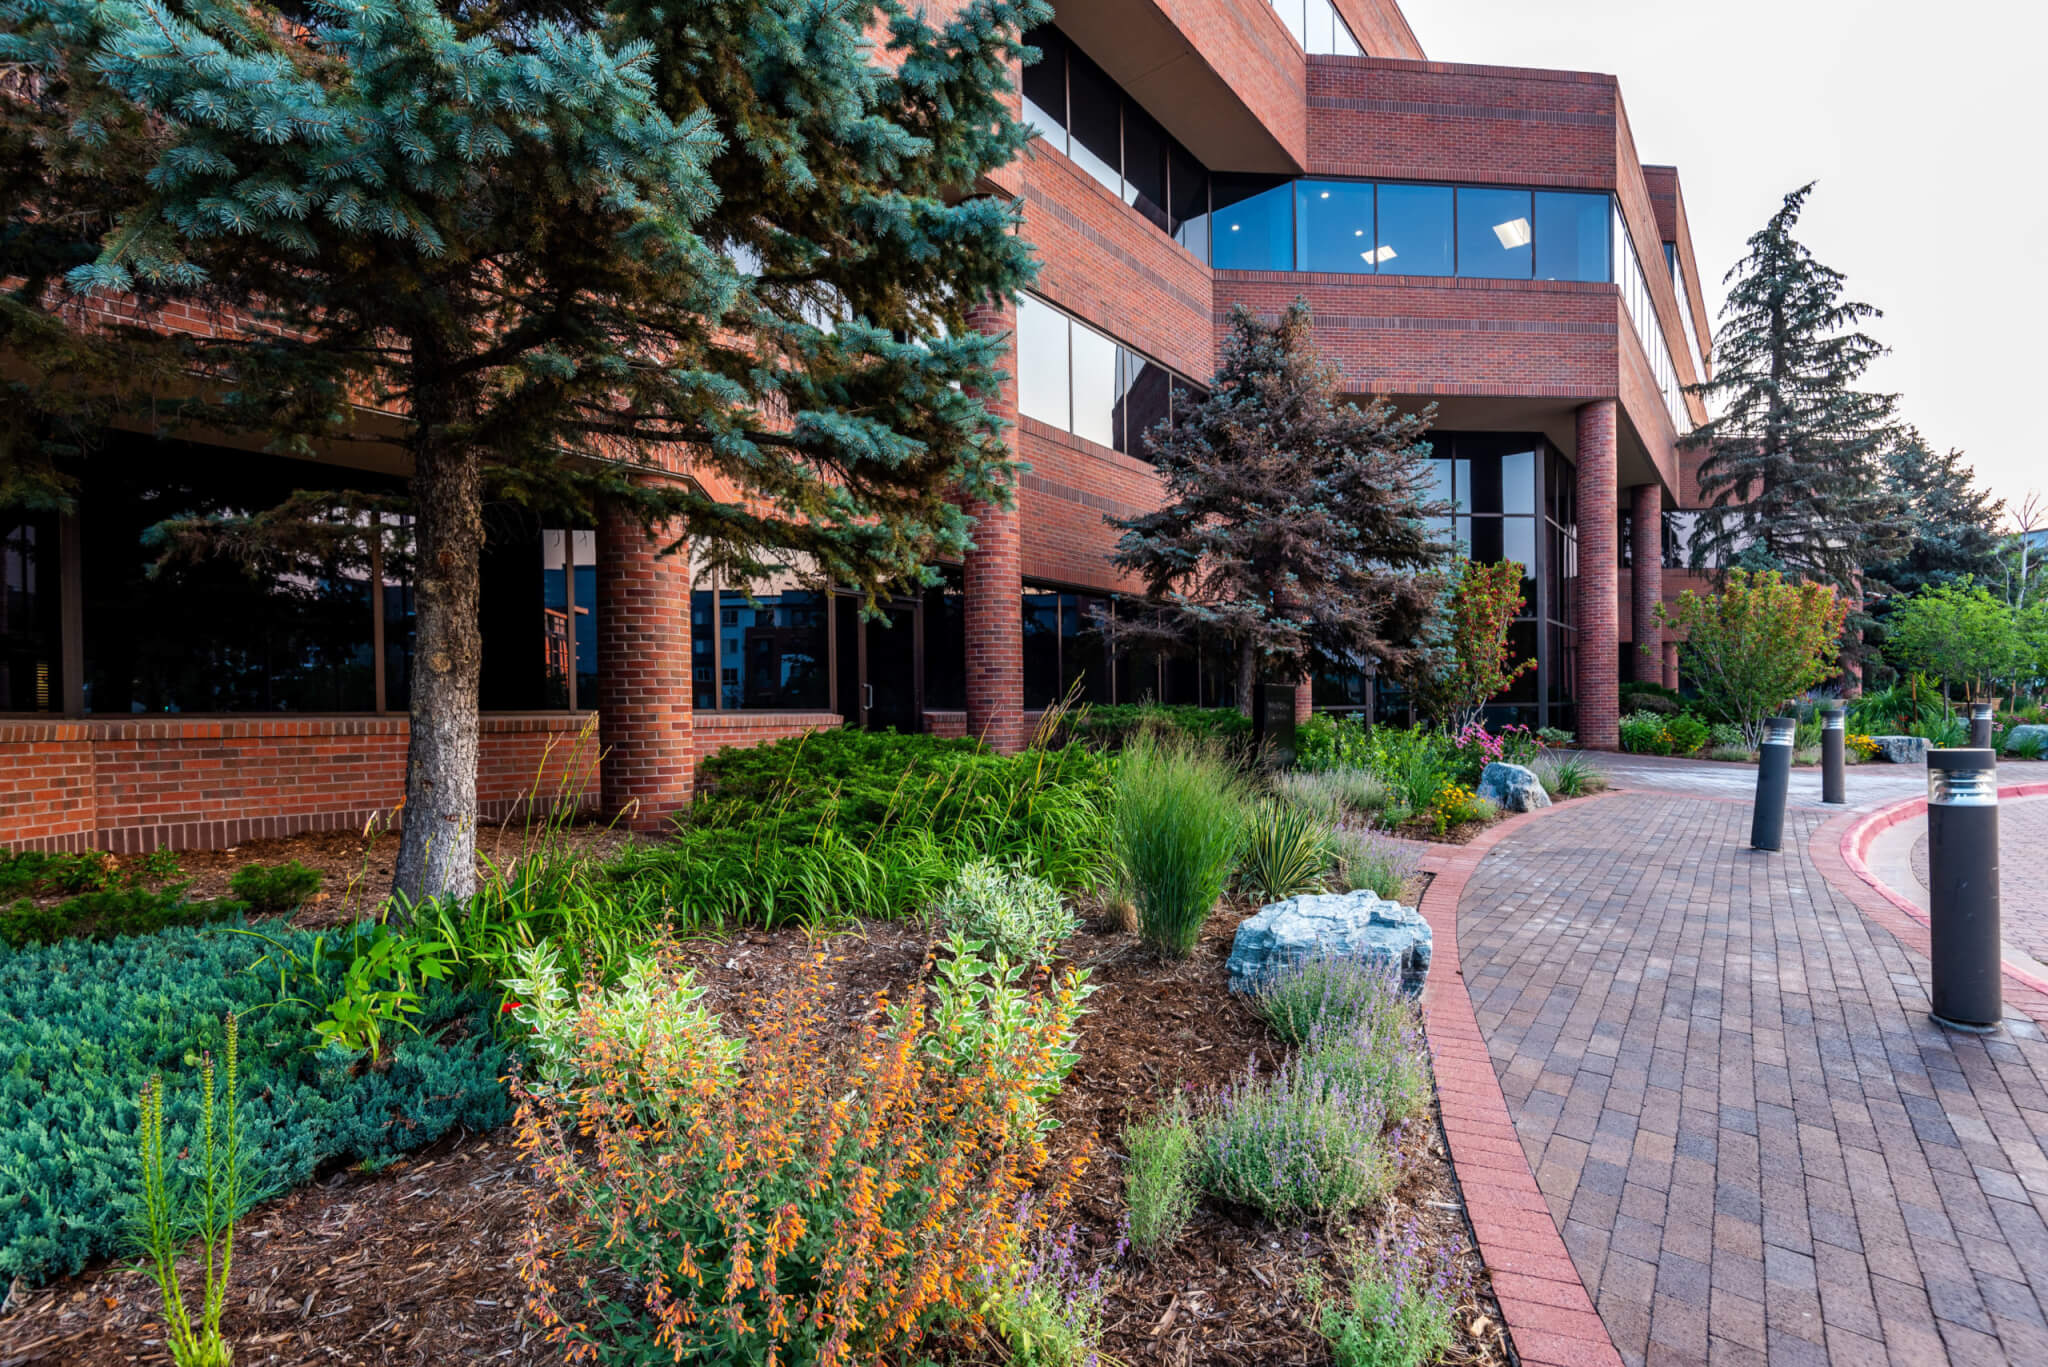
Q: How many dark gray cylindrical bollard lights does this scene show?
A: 4